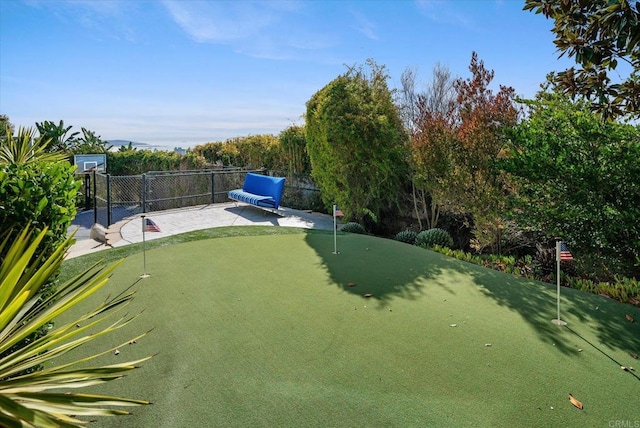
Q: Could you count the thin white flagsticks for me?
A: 3